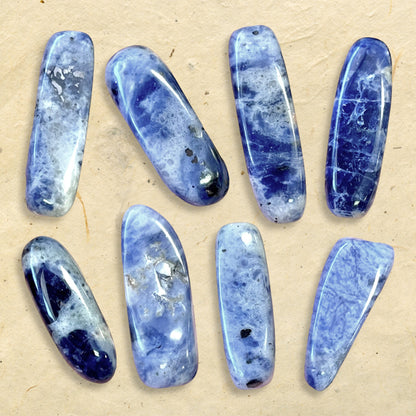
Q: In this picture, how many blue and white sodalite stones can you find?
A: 8